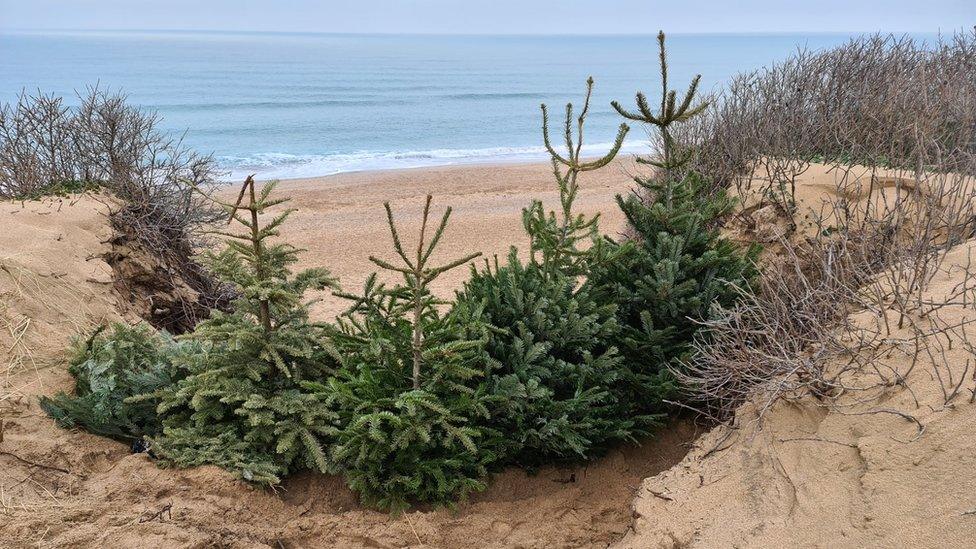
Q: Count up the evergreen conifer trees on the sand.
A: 5